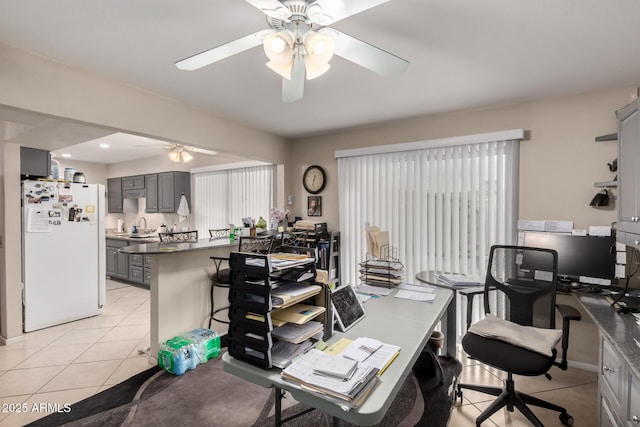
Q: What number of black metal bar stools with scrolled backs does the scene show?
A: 4